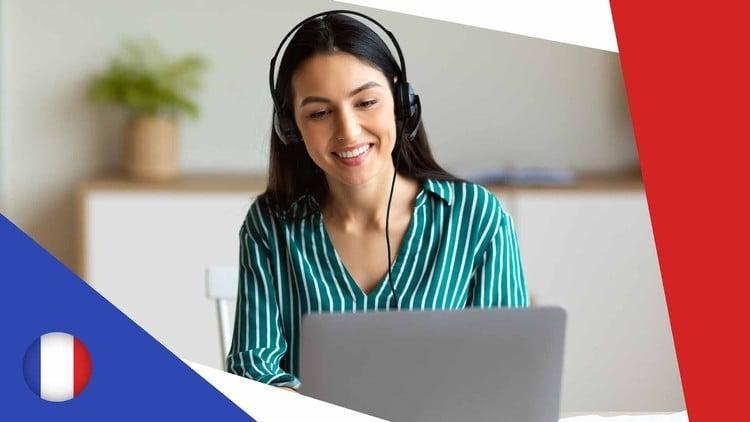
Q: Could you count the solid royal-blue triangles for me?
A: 1